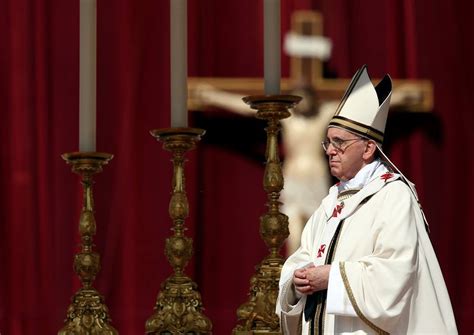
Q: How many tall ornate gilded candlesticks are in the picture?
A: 3